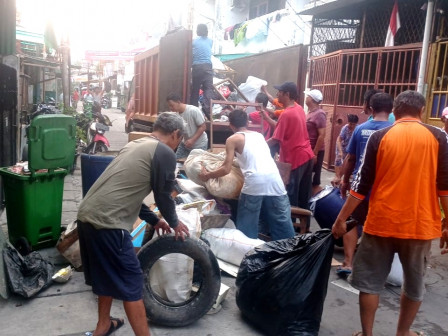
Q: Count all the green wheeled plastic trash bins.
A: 1